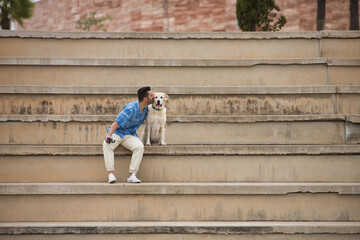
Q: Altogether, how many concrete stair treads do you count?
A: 7